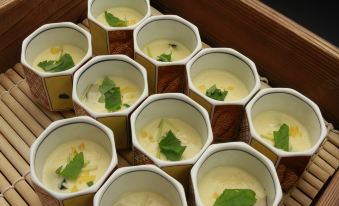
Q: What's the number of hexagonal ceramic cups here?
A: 10